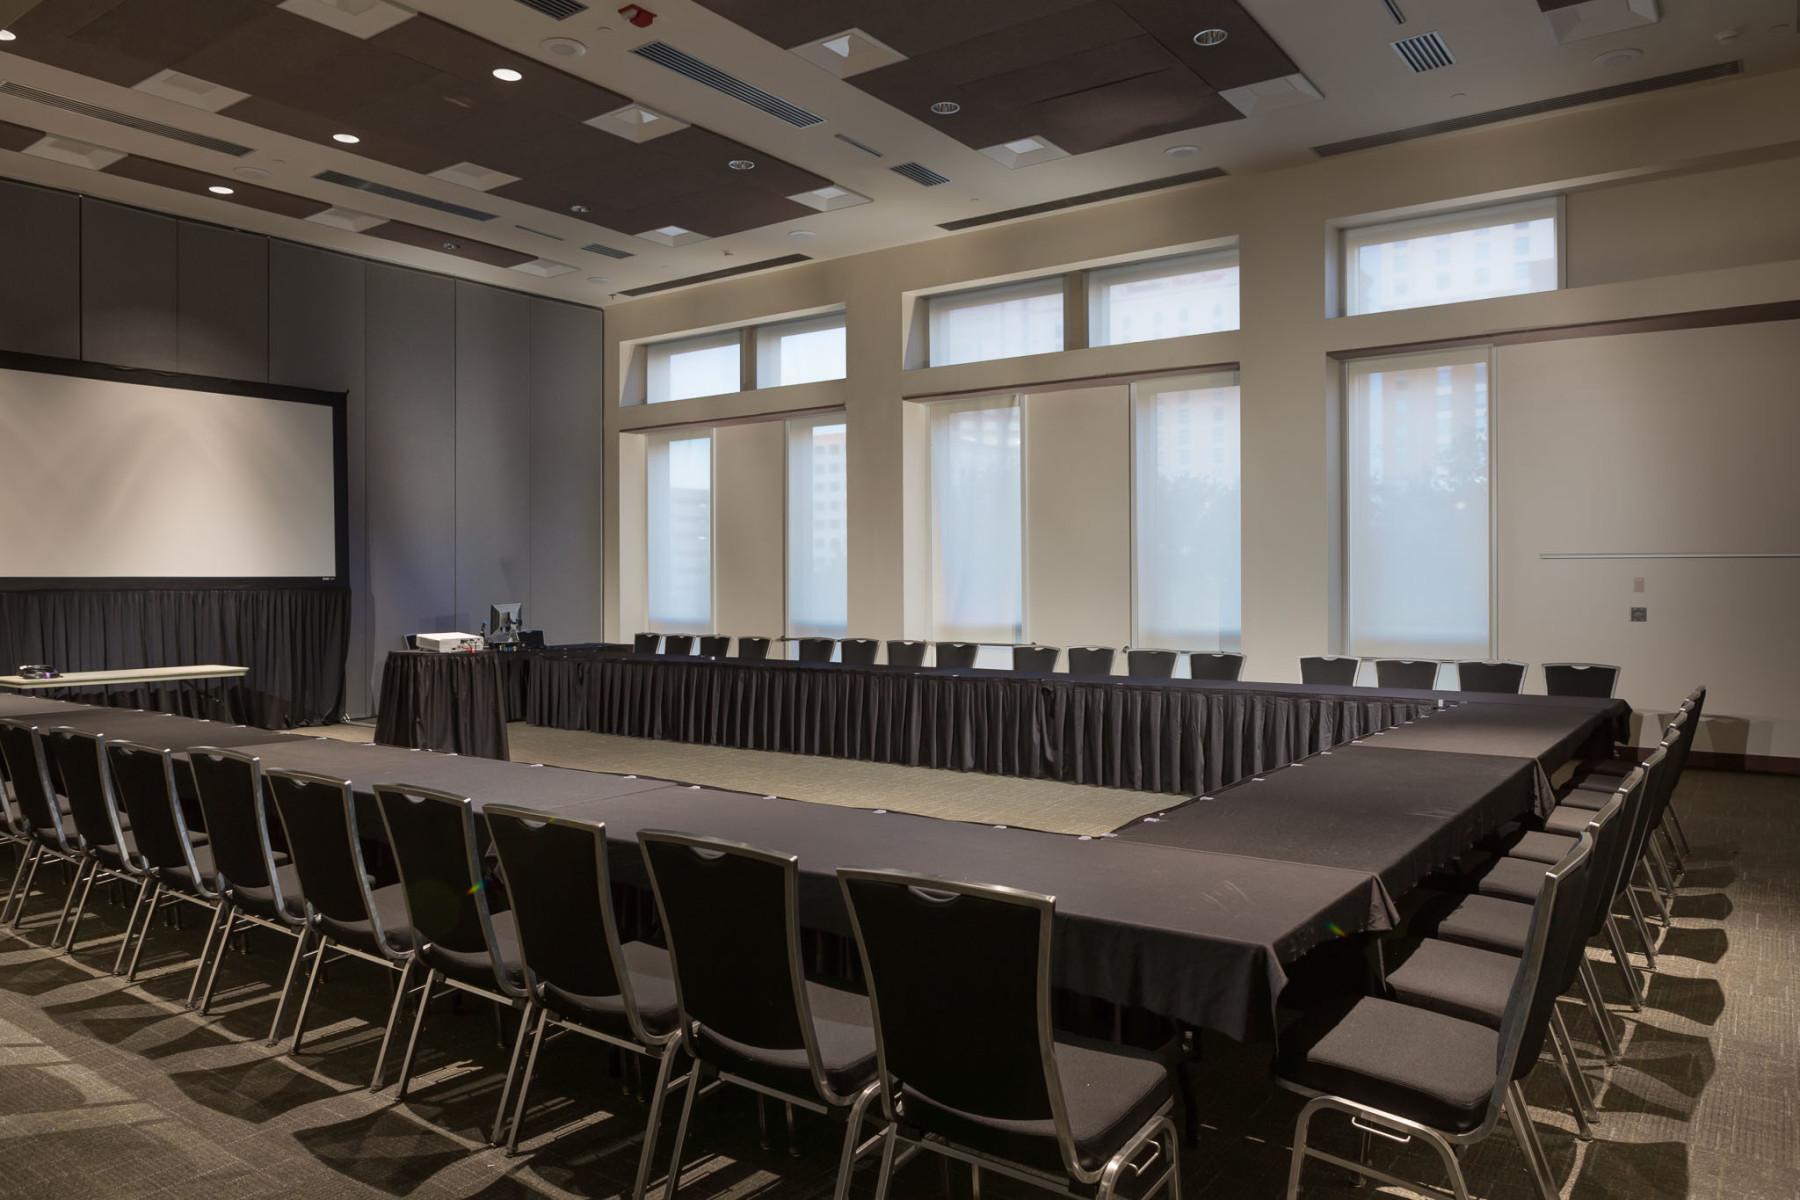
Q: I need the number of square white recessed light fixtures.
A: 13